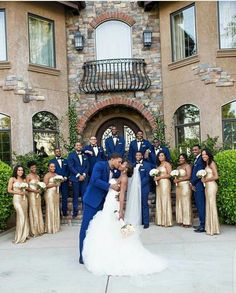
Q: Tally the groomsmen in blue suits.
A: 8